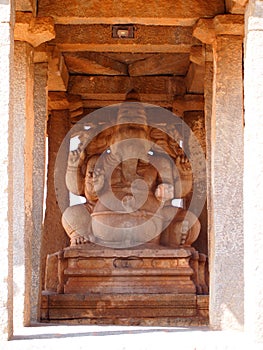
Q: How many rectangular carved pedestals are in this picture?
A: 1